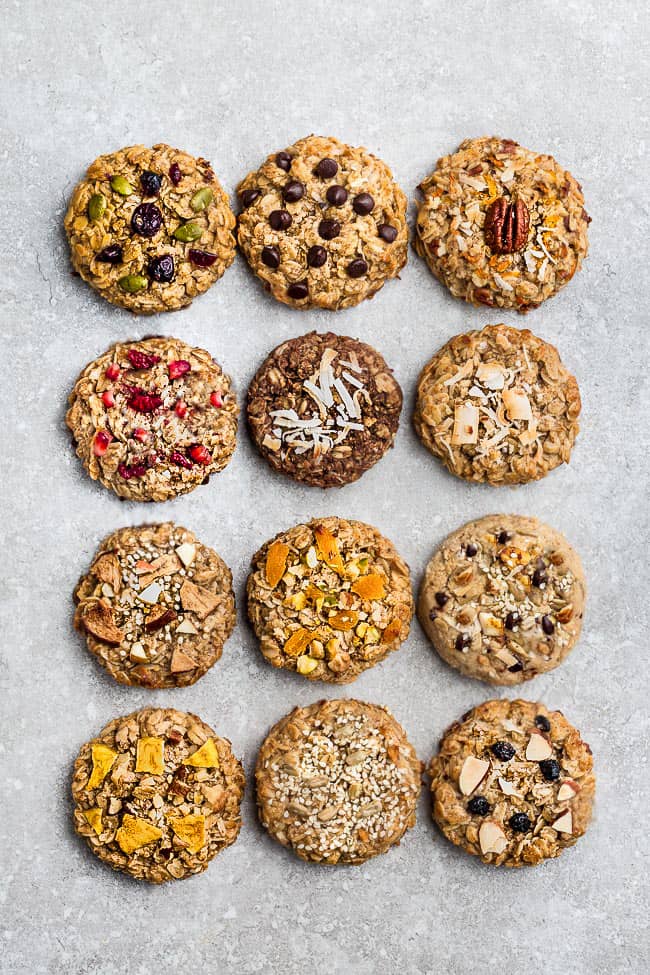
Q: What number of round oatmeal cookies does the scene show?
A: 12